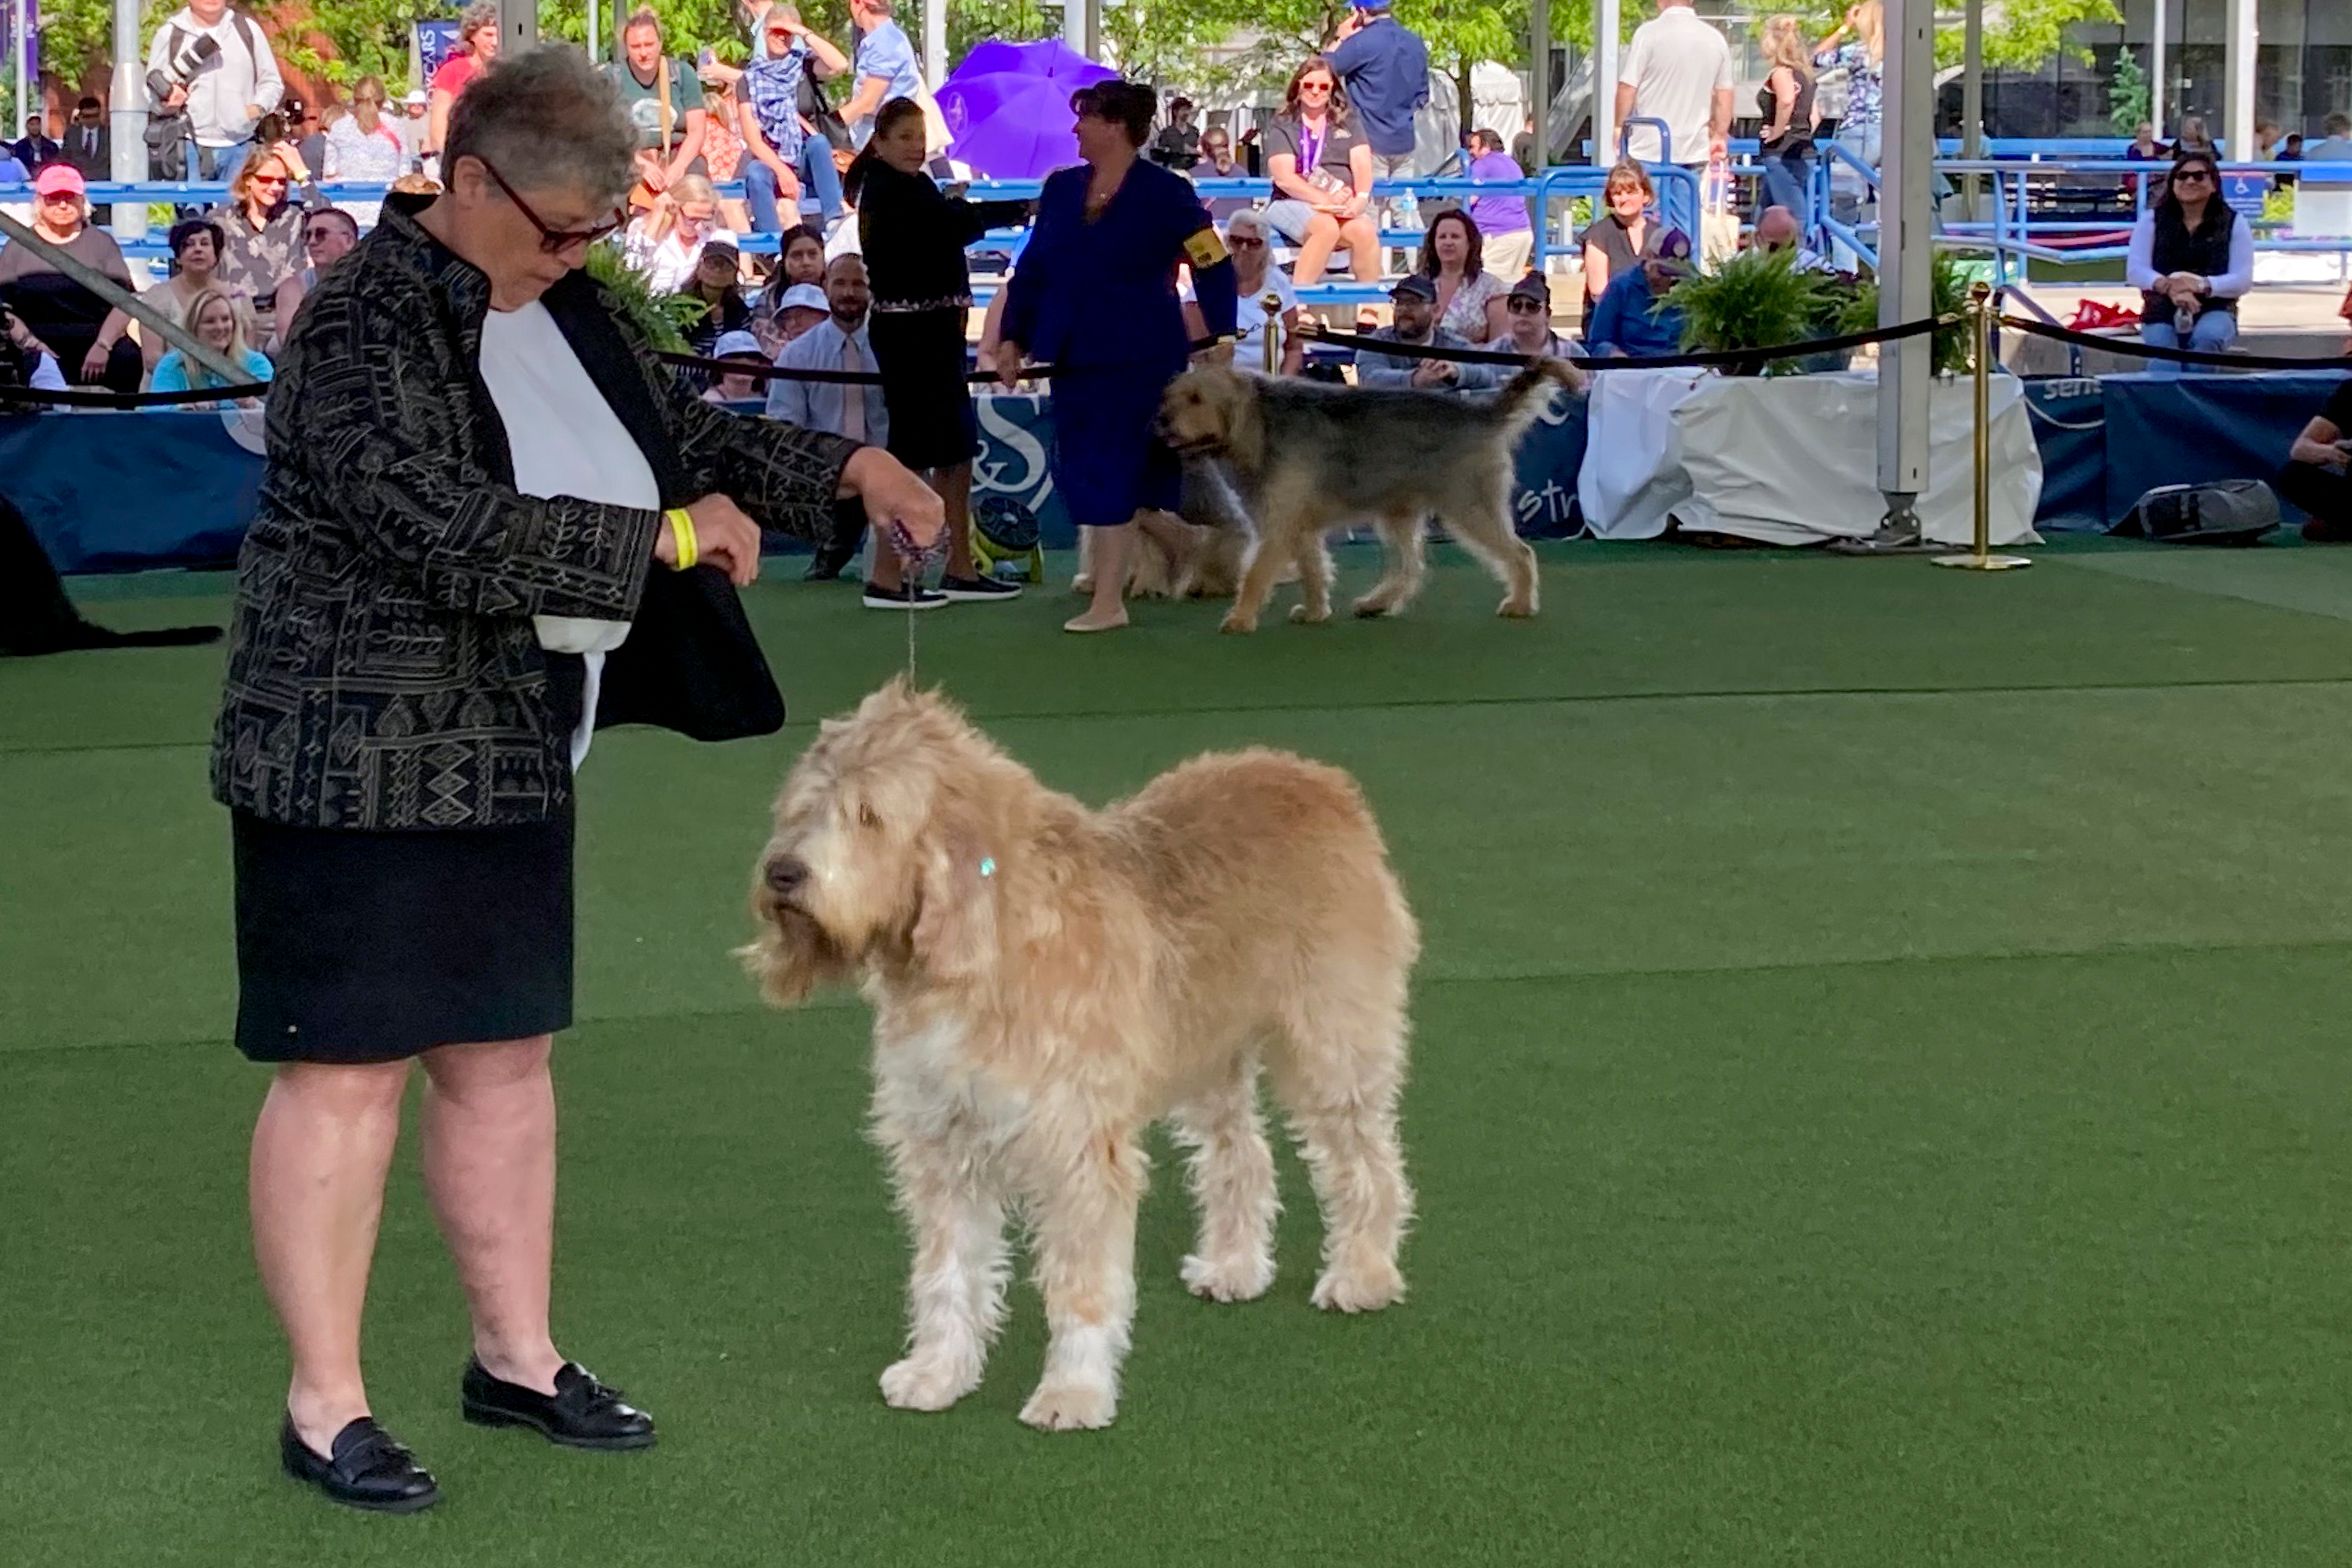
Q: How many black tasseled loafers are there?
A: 2